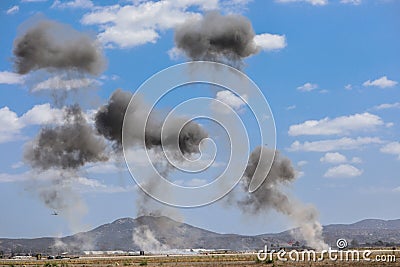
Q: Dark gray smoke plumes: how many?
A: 5